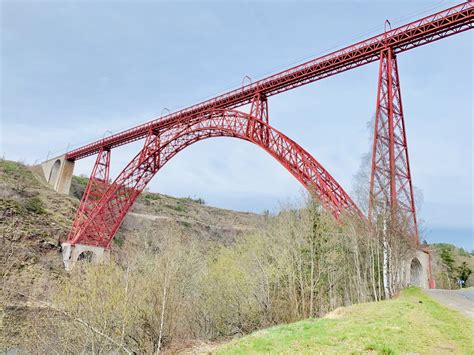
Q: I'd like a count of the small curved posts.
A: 4